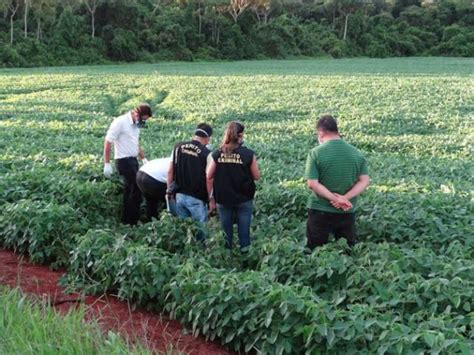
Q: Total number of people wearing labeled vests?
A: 2